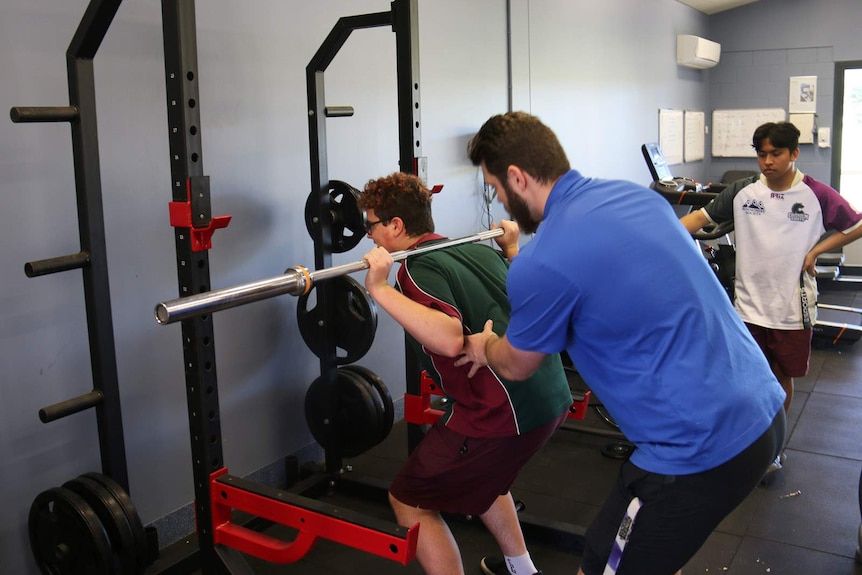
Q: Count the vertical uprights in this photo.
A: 4